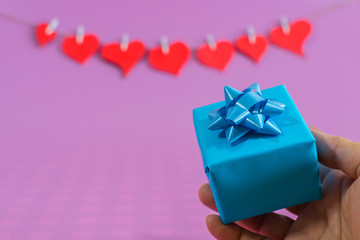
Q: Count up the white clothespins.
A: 7